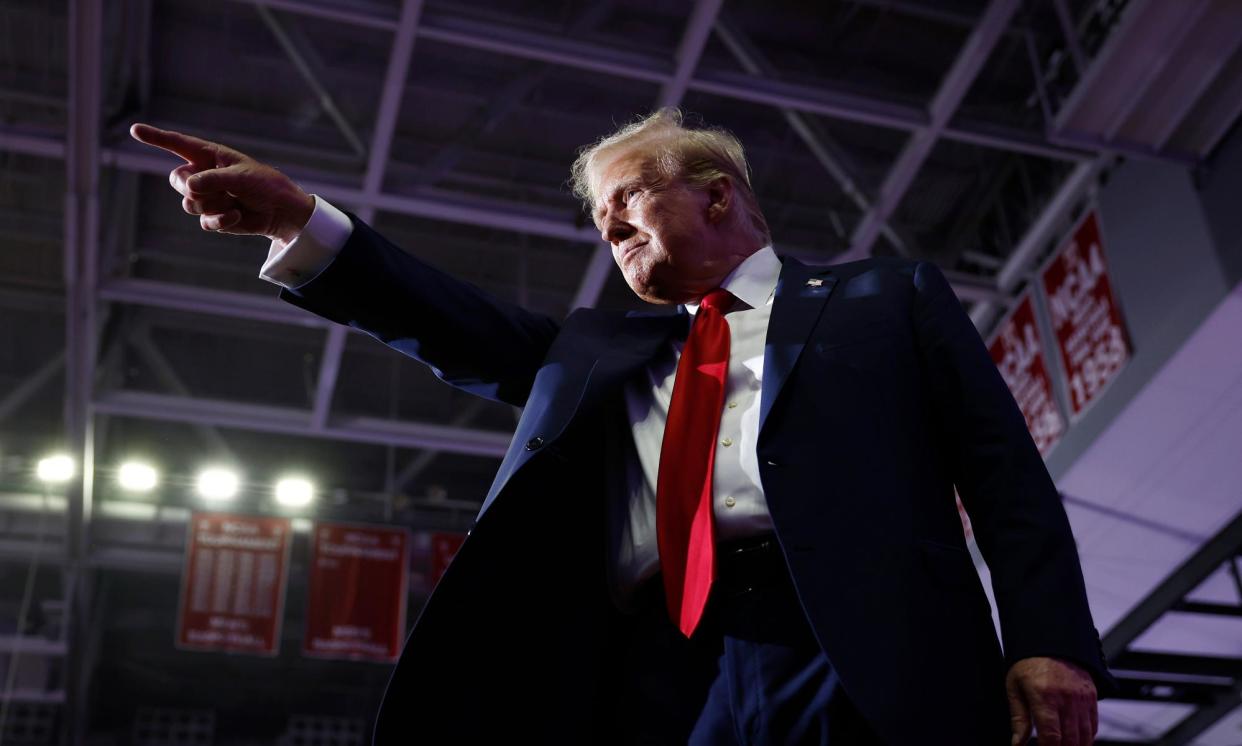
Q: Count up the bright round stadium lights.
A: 4